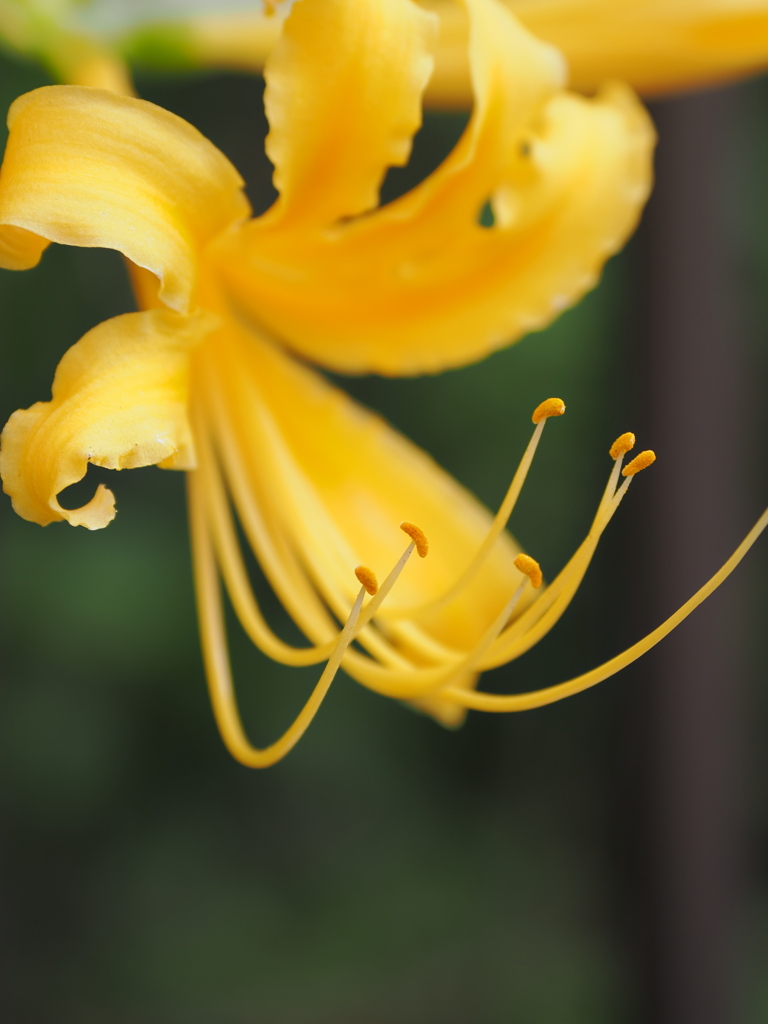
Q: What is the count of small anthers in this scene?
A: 6